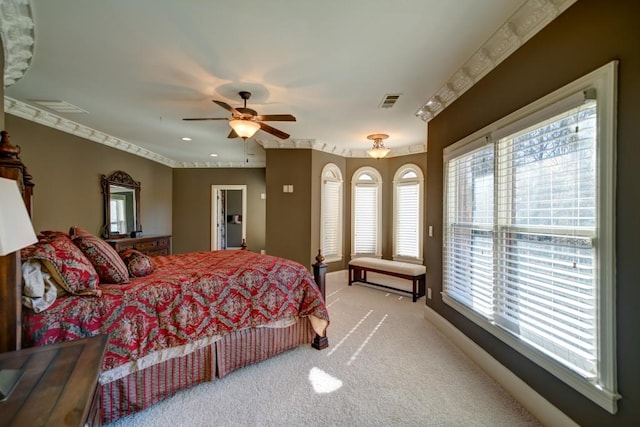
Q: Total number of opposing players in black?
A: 0